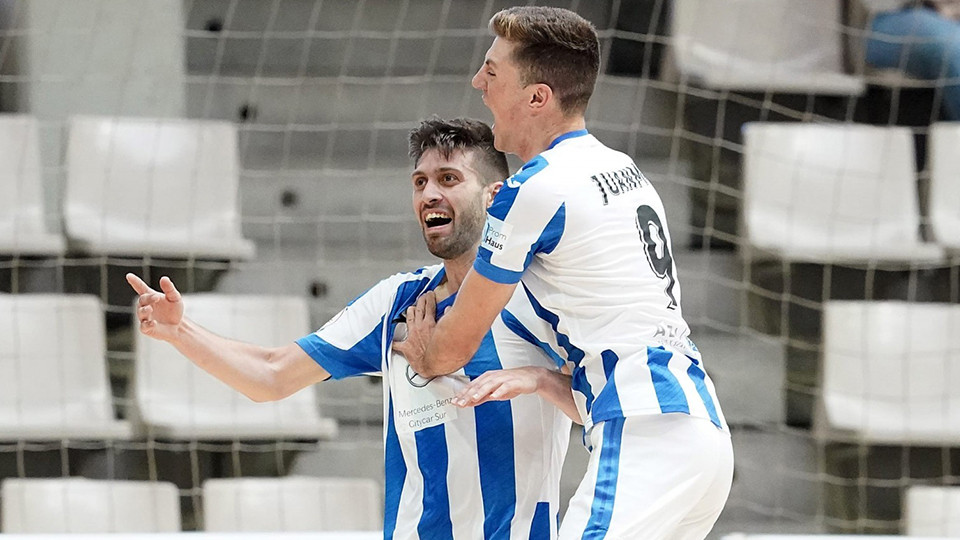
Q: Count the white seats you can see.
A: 11